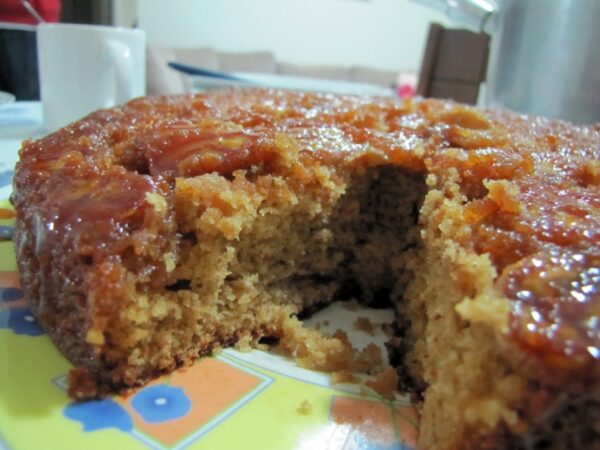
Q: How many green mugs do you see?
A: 0